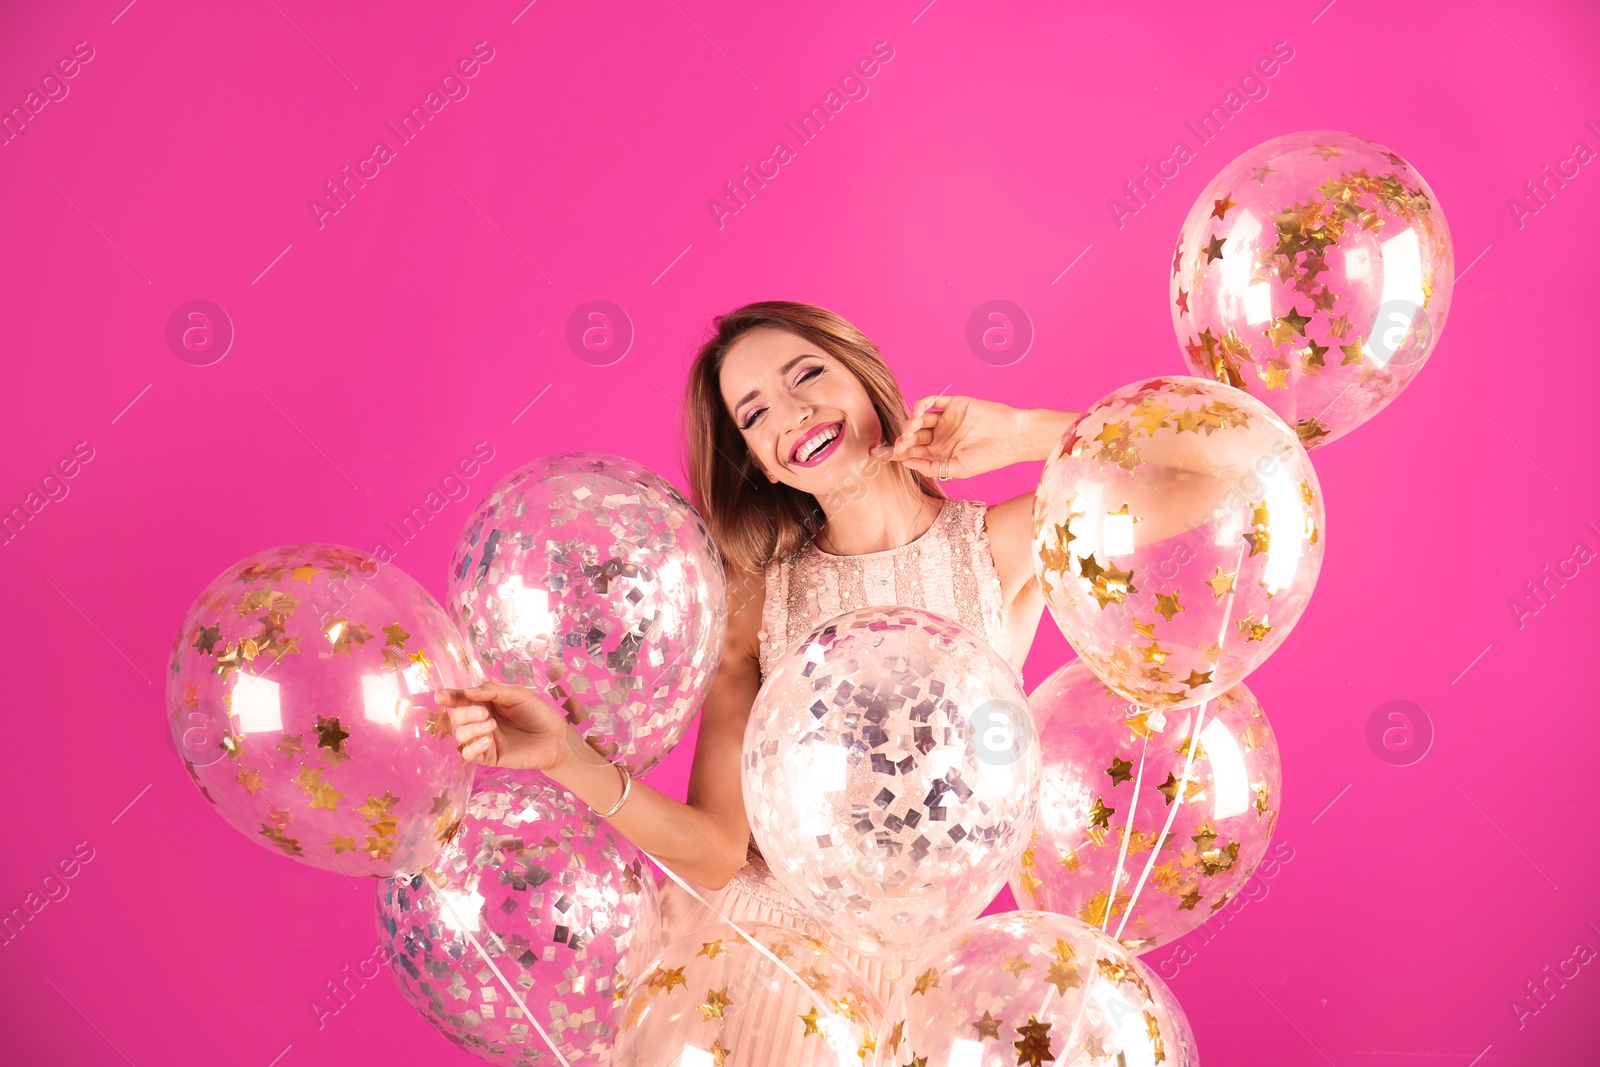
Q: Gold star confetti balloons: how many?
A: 6